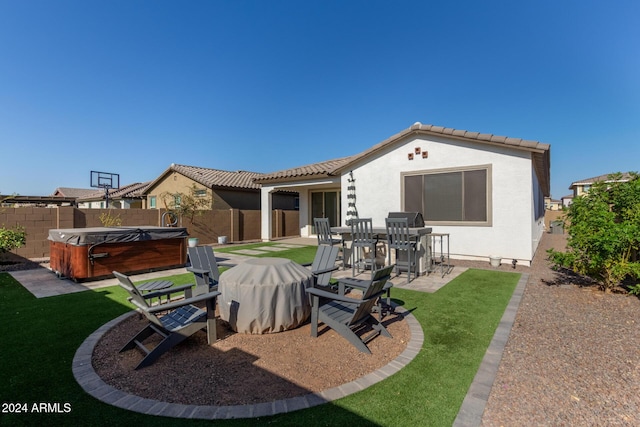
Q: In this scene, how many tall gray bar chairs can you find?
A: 3